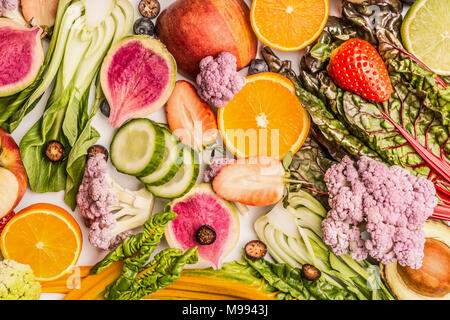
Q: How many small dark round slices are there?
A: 6